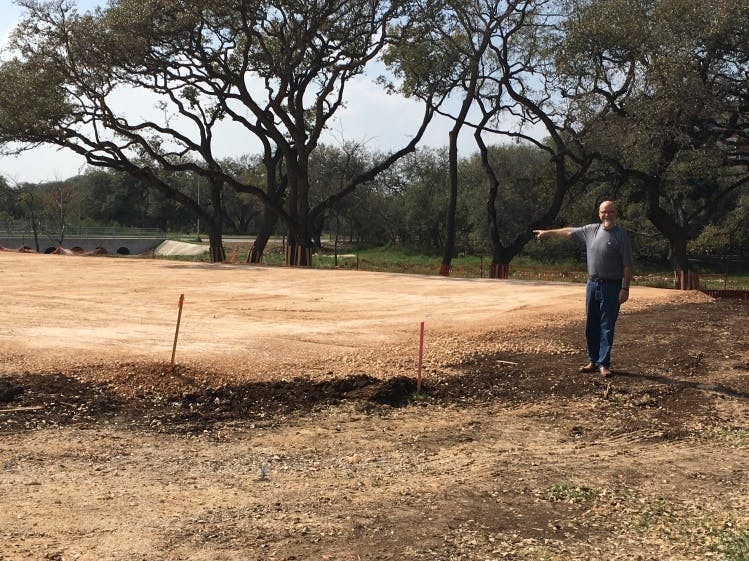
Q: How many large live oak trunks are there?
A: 6